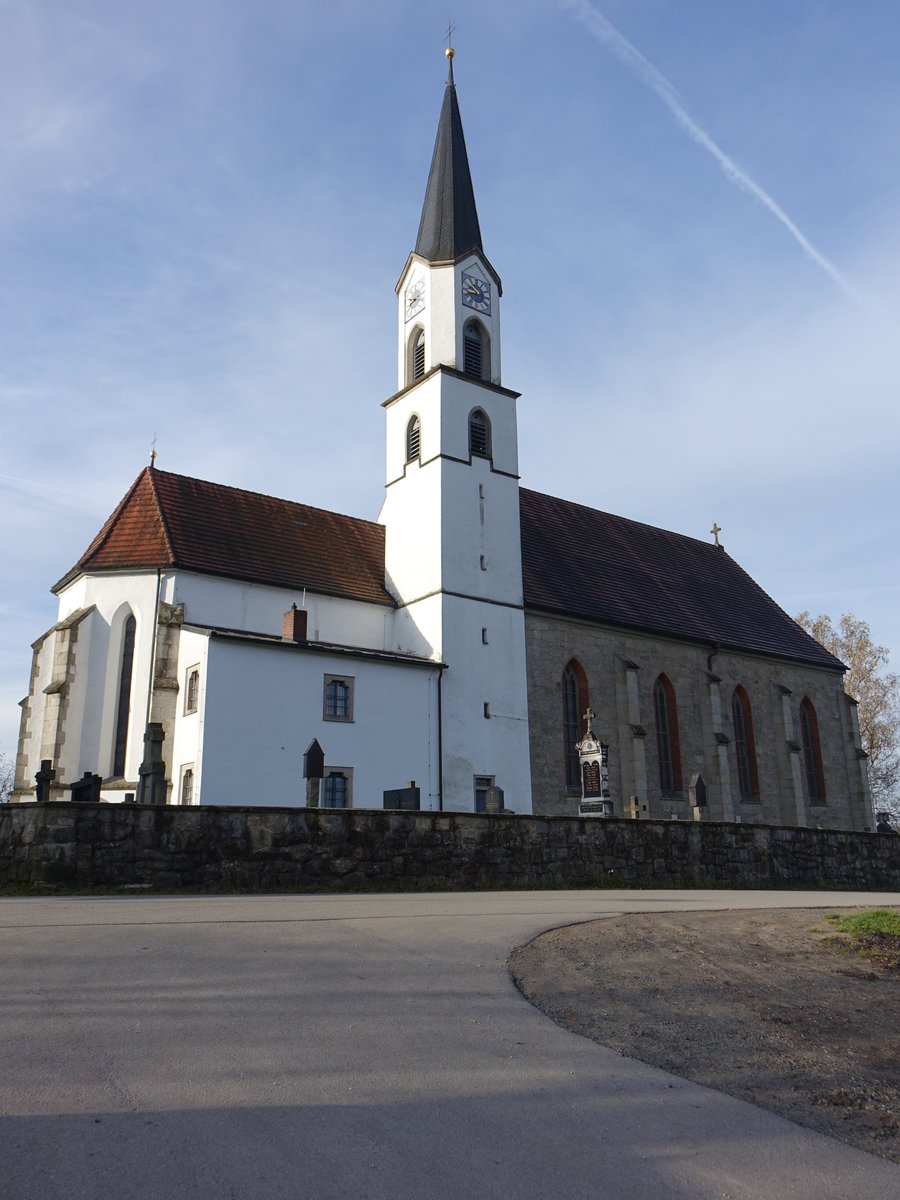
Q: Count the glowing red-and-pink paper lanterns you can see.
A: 0